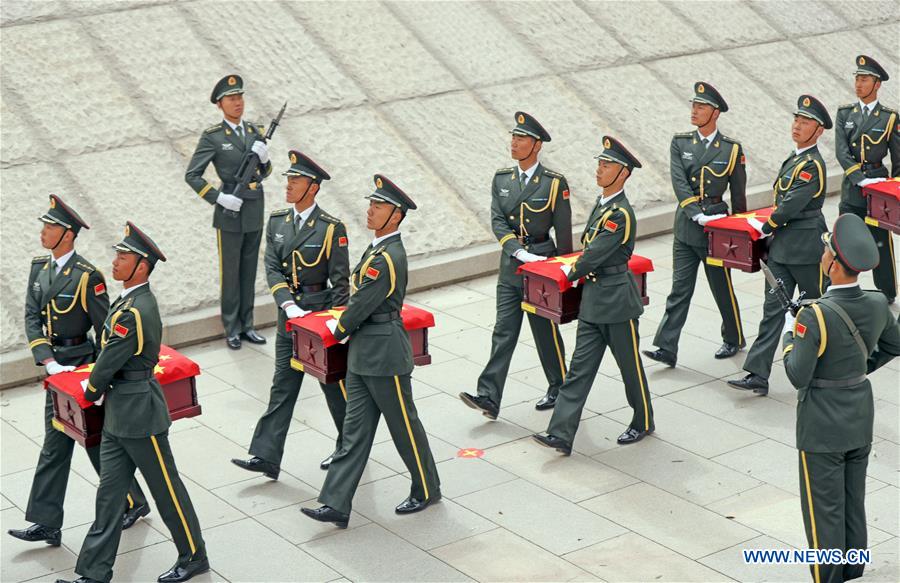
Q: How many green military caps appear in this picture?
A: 11